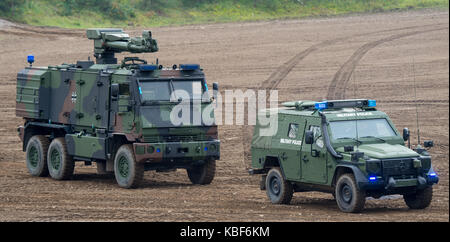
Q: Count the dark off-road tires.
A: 7